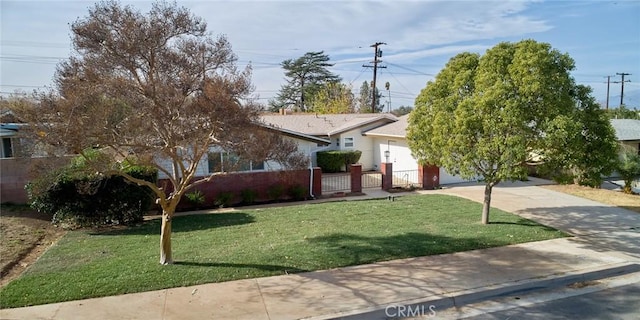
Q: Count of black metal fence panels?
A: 3